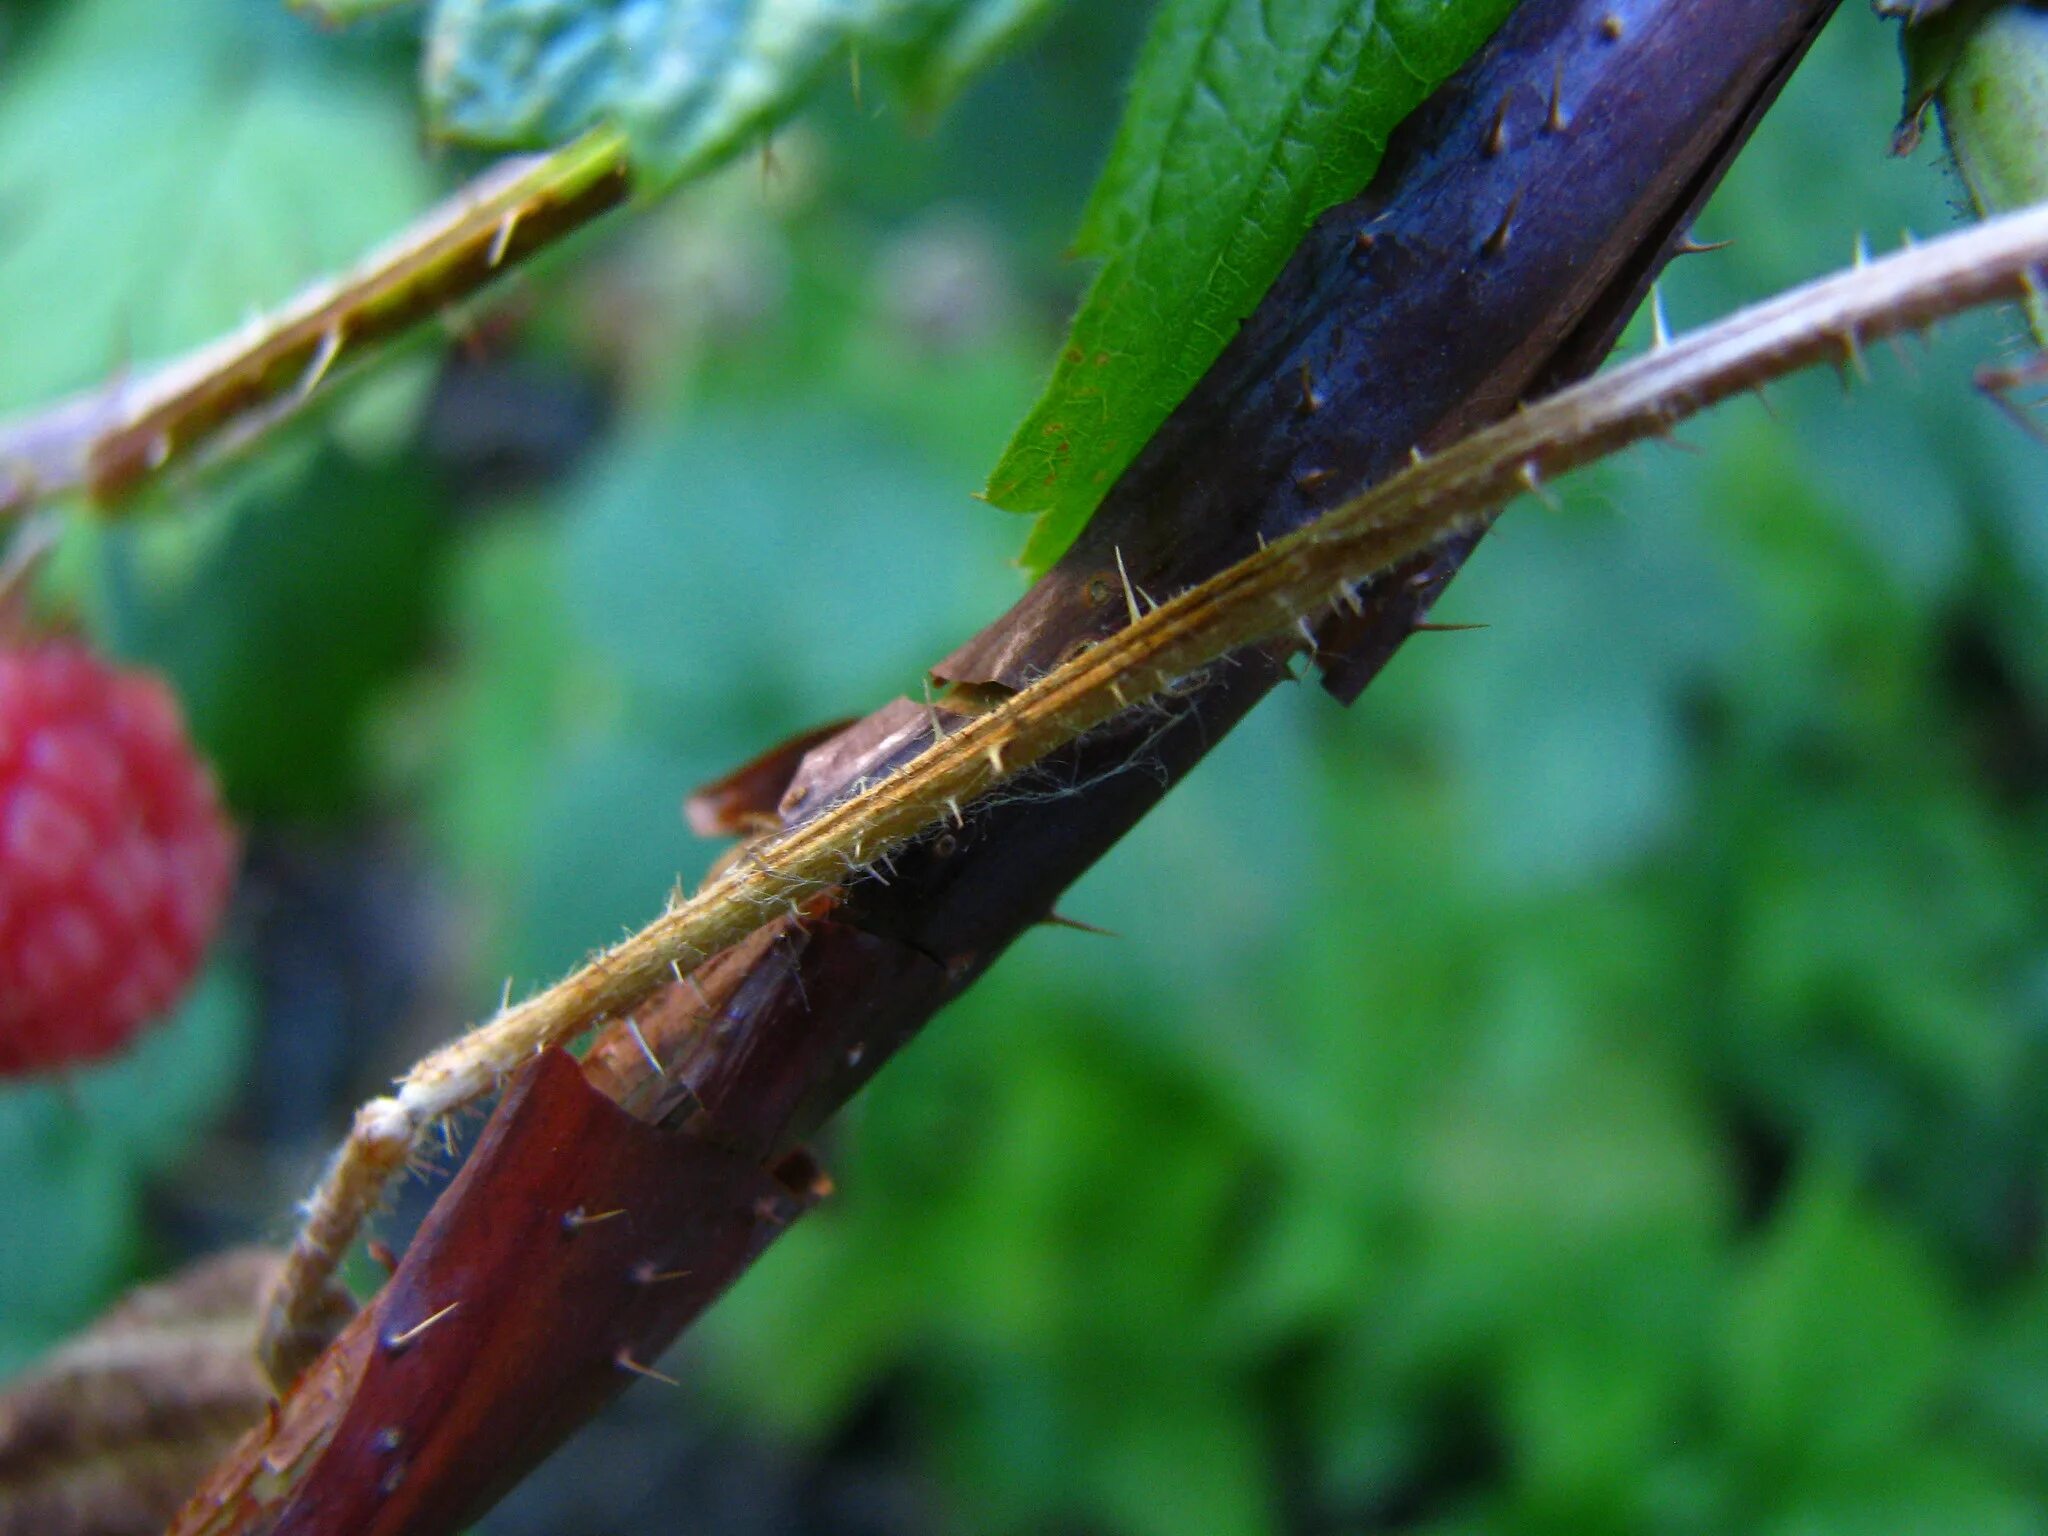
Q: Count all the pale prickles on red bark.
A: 4